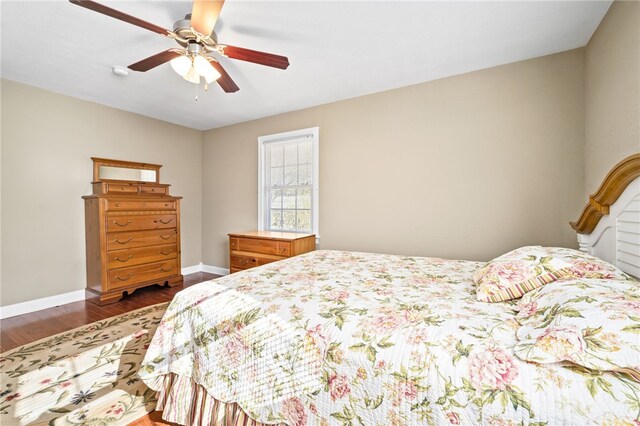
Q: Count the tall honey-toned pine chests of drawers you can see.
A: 1